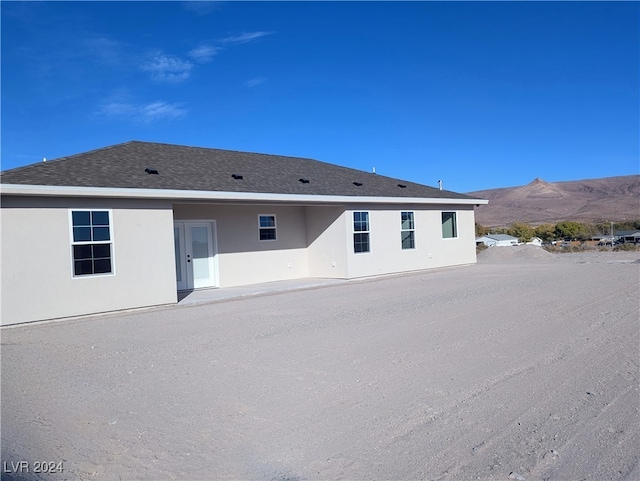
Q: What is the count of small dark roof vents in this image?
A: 5